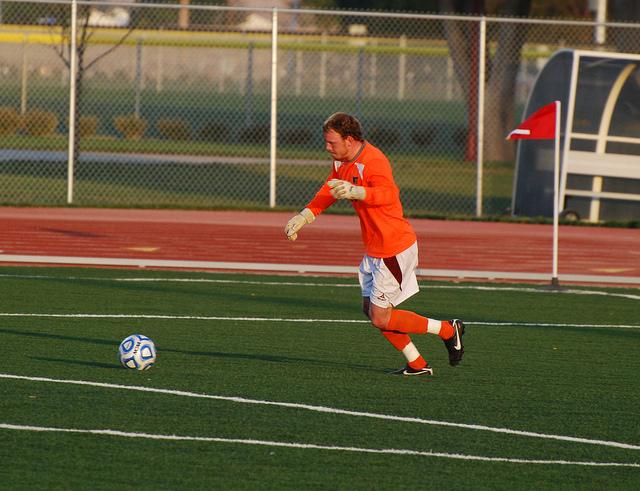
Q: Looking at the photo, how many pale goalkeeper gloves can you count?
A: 2